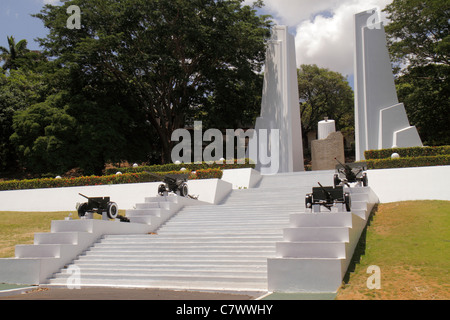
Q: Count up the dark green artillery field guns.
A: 4